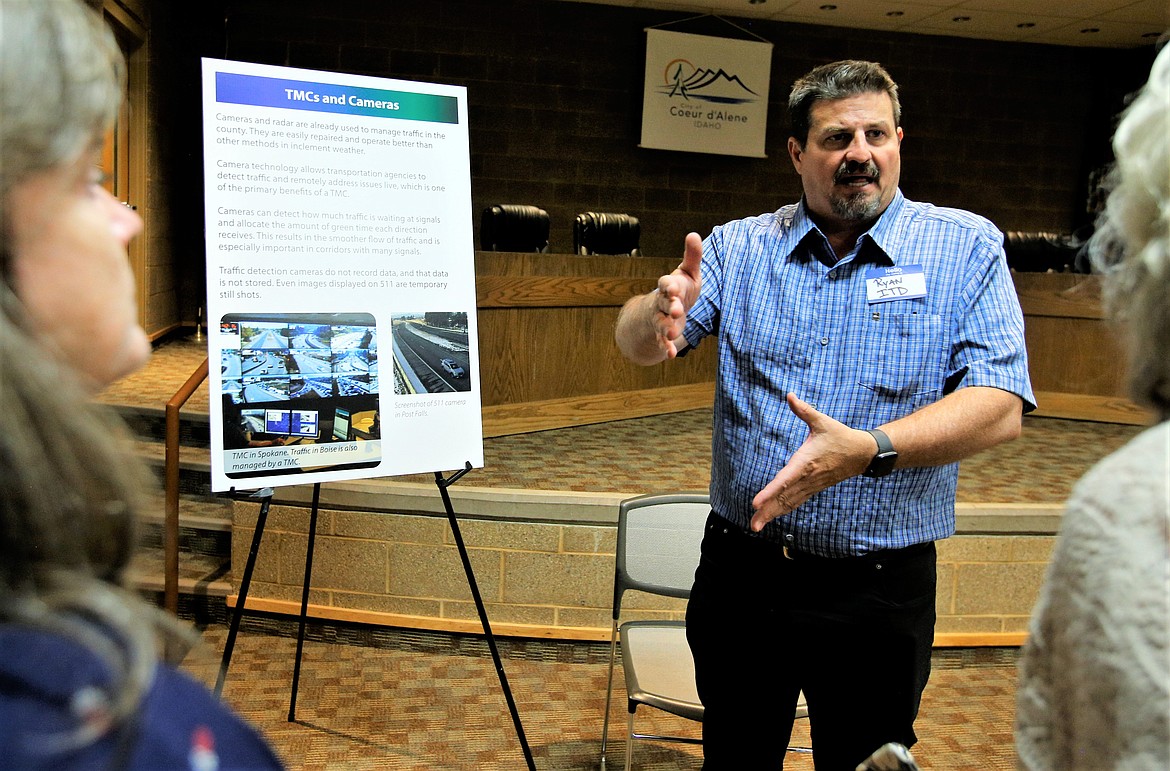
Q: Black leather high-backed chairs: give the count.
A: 3